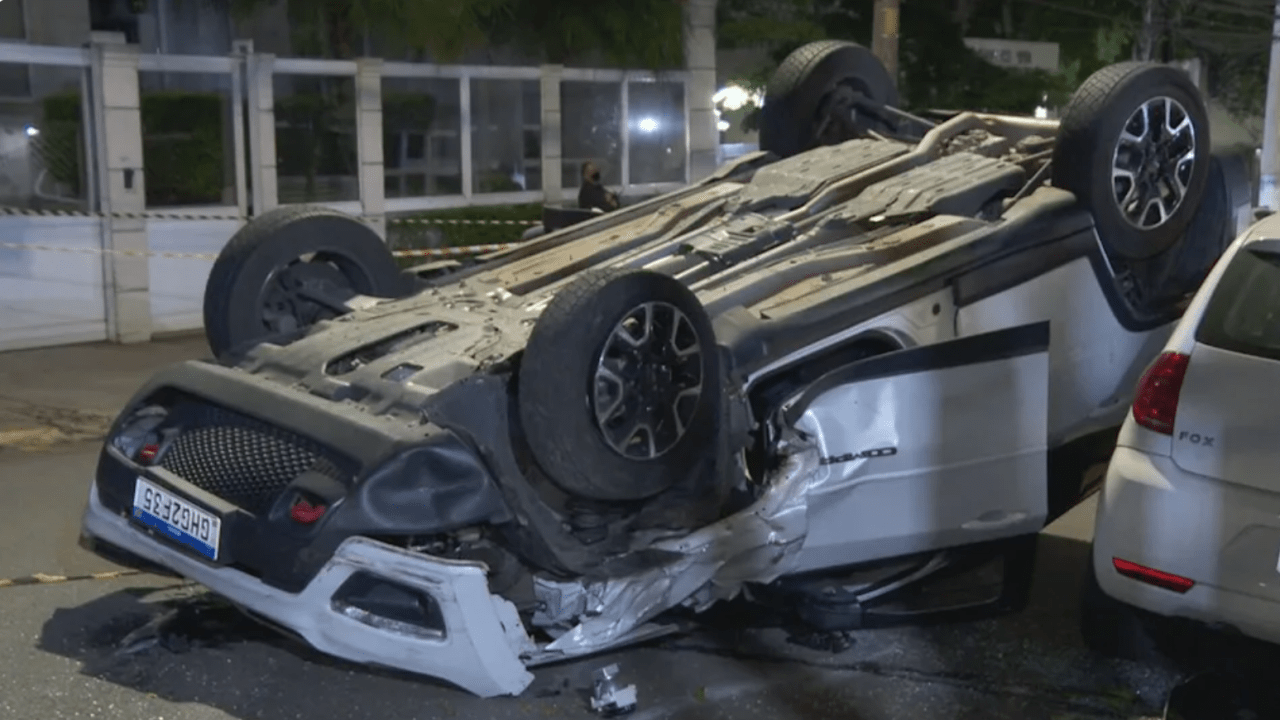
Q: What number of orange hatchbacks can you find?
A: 0